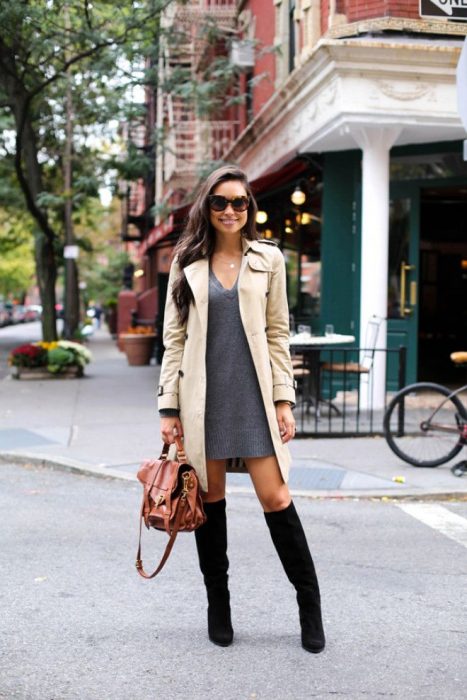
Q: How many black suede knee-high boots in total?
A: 2